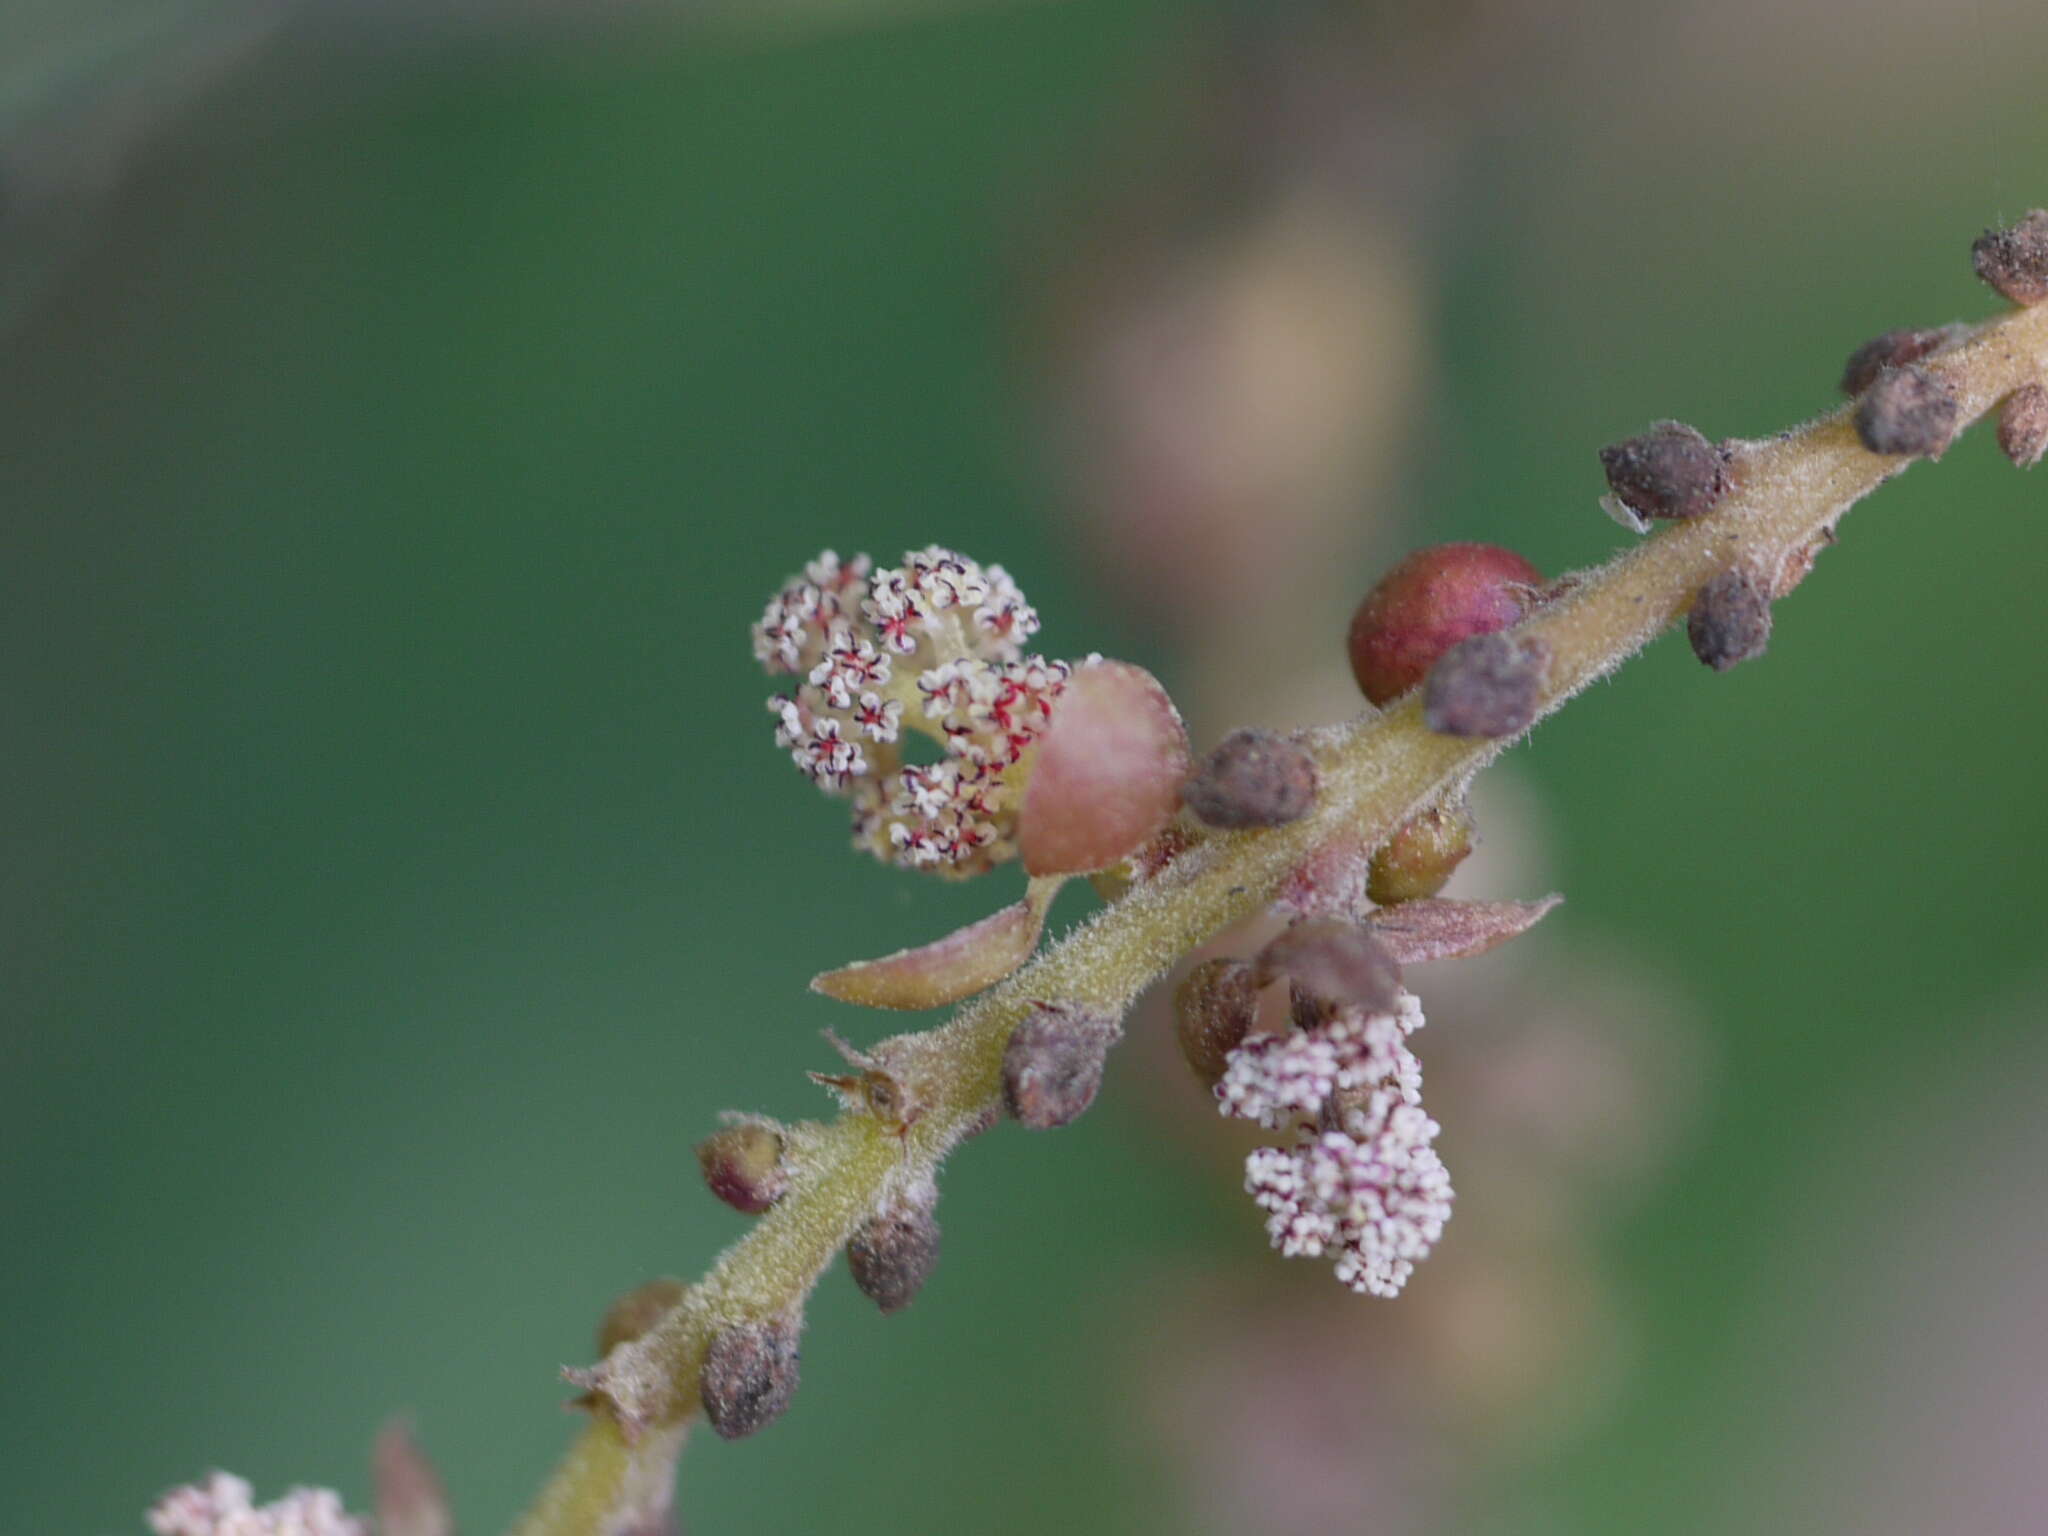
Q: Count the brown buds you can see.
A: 11